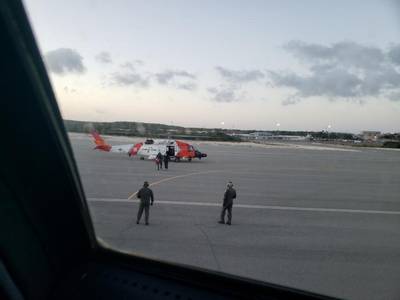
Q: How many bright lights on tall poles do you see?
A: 3